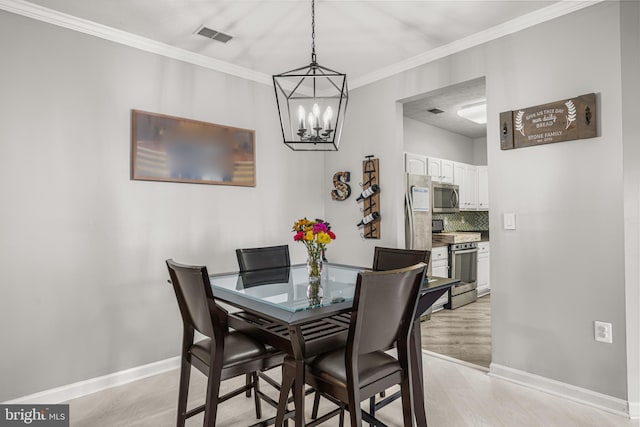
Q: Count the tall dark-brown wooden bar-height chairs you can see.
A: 4